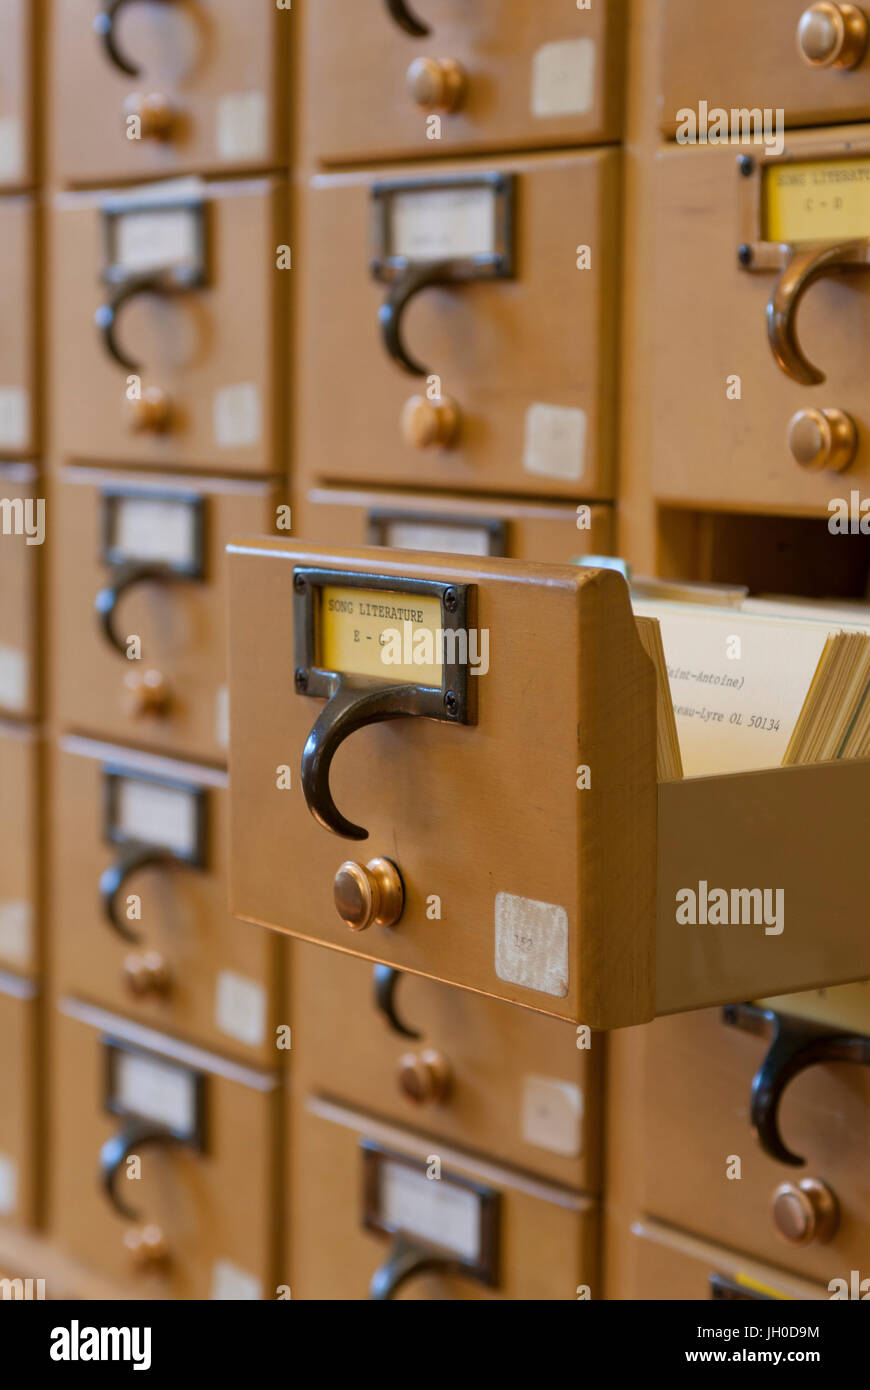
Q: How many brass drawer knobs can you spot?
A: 12